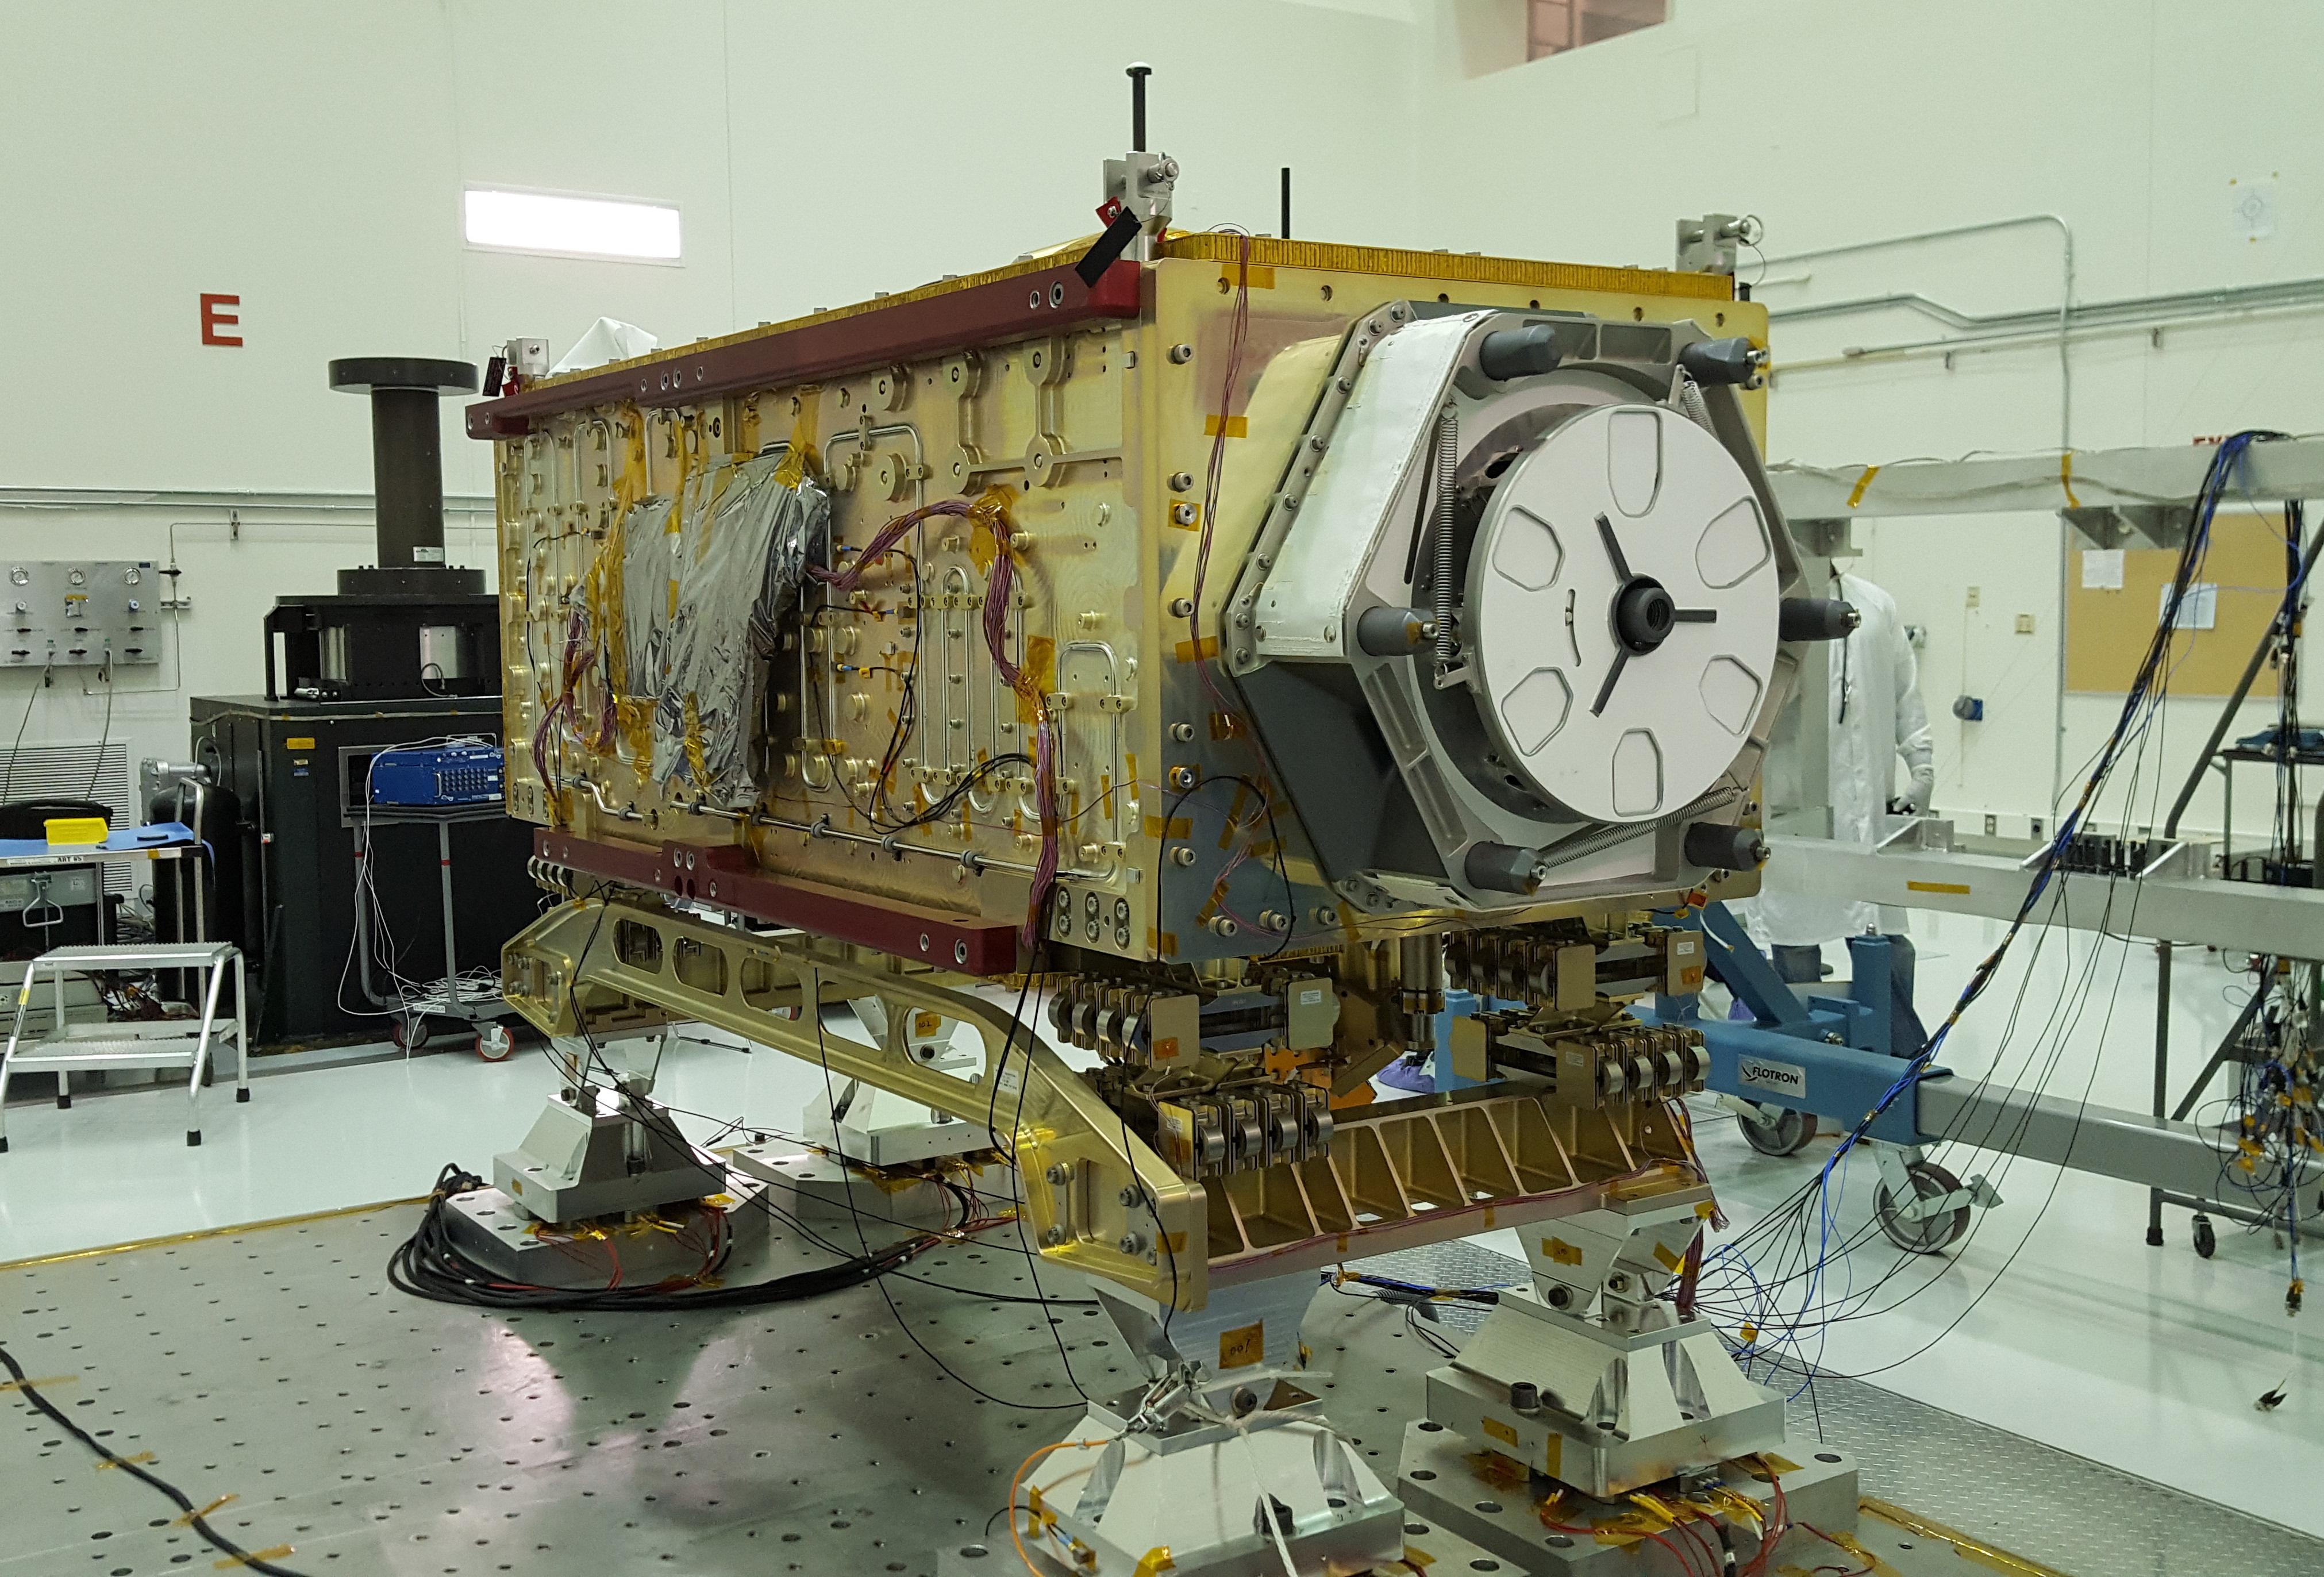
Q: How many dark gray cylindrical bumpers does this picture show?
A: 6